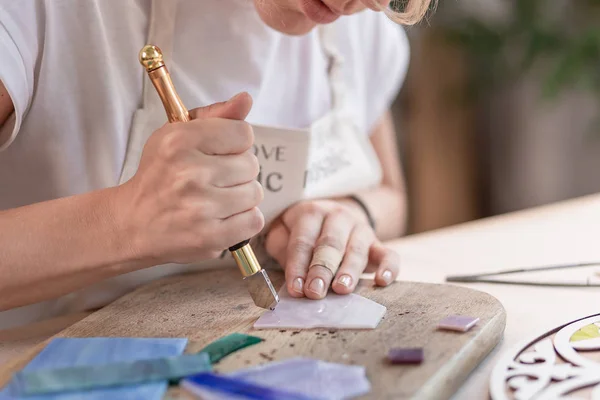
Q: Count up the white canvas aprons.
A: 1